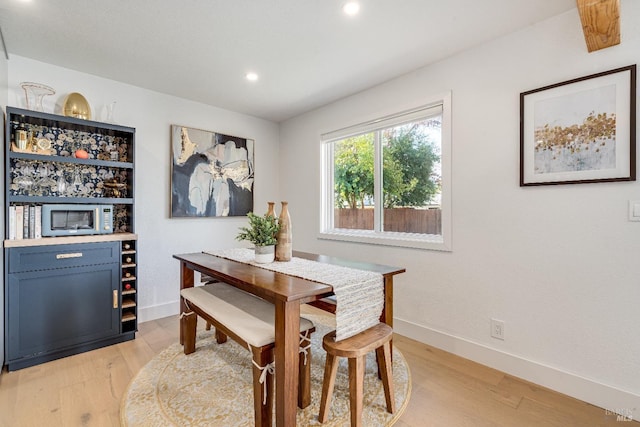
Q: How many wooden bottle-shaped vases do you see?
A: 2